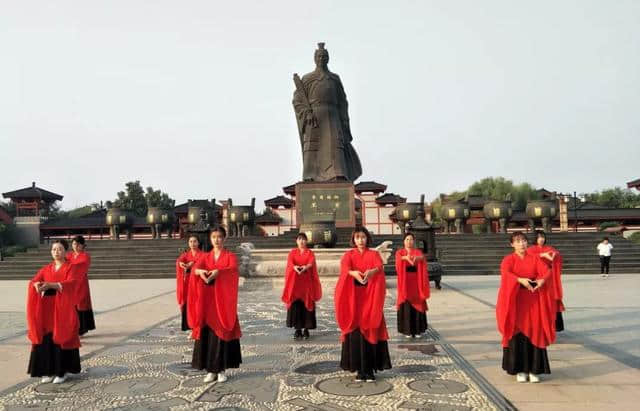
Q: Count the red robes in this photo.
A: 9